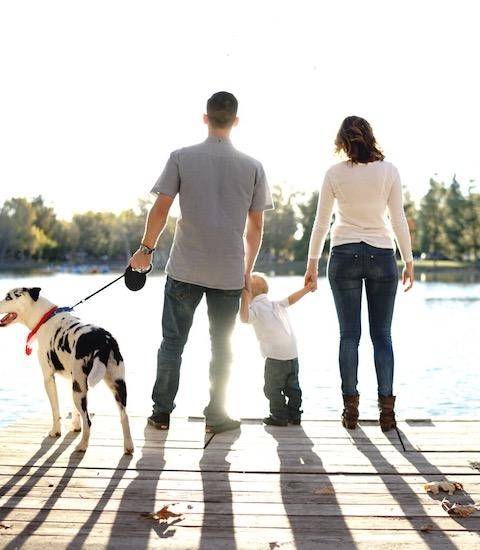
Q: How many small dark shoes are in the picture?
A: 2